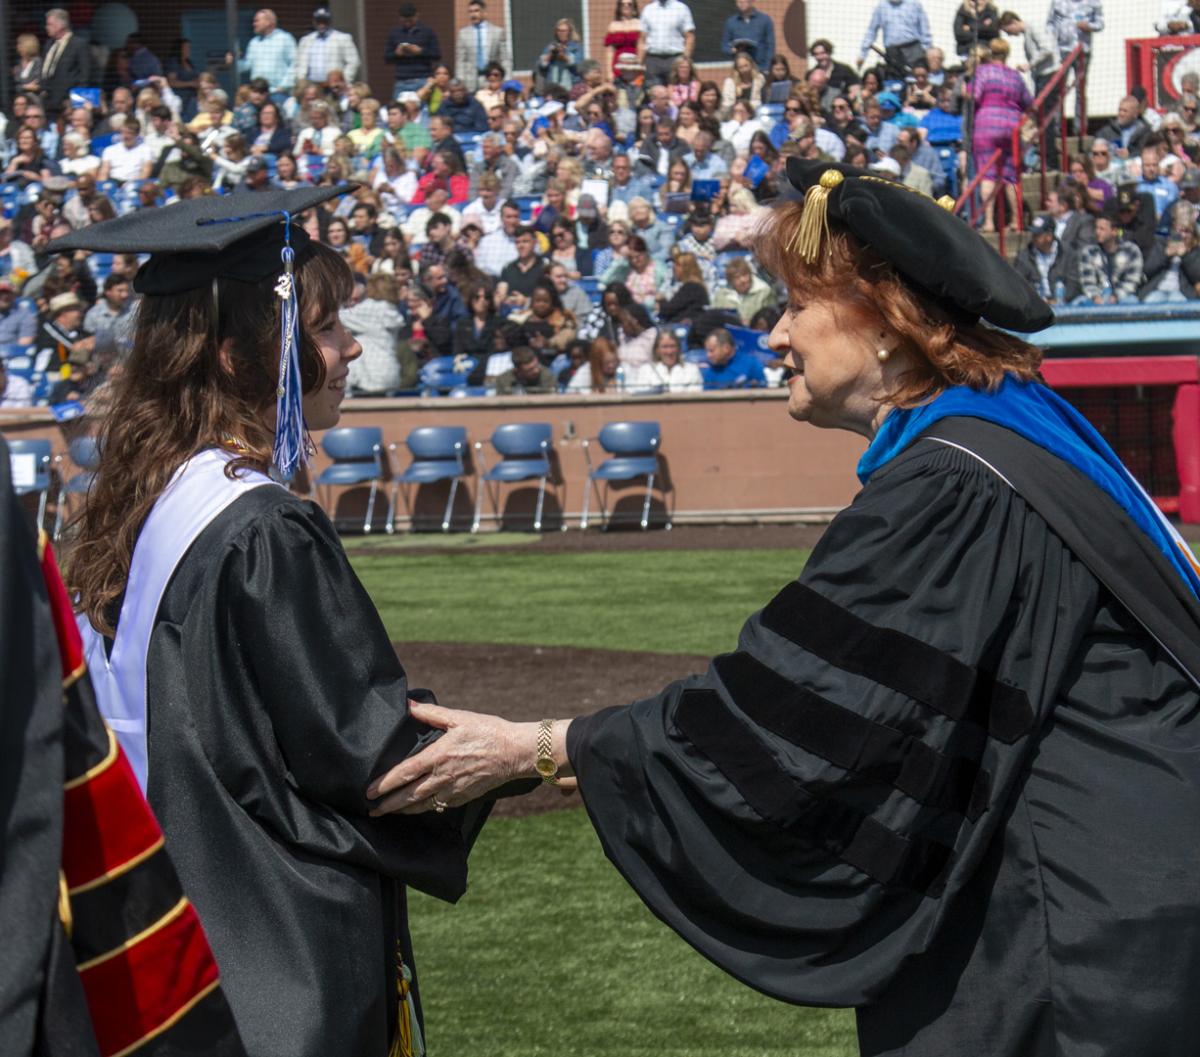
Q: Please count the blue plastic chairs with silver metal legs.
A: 6